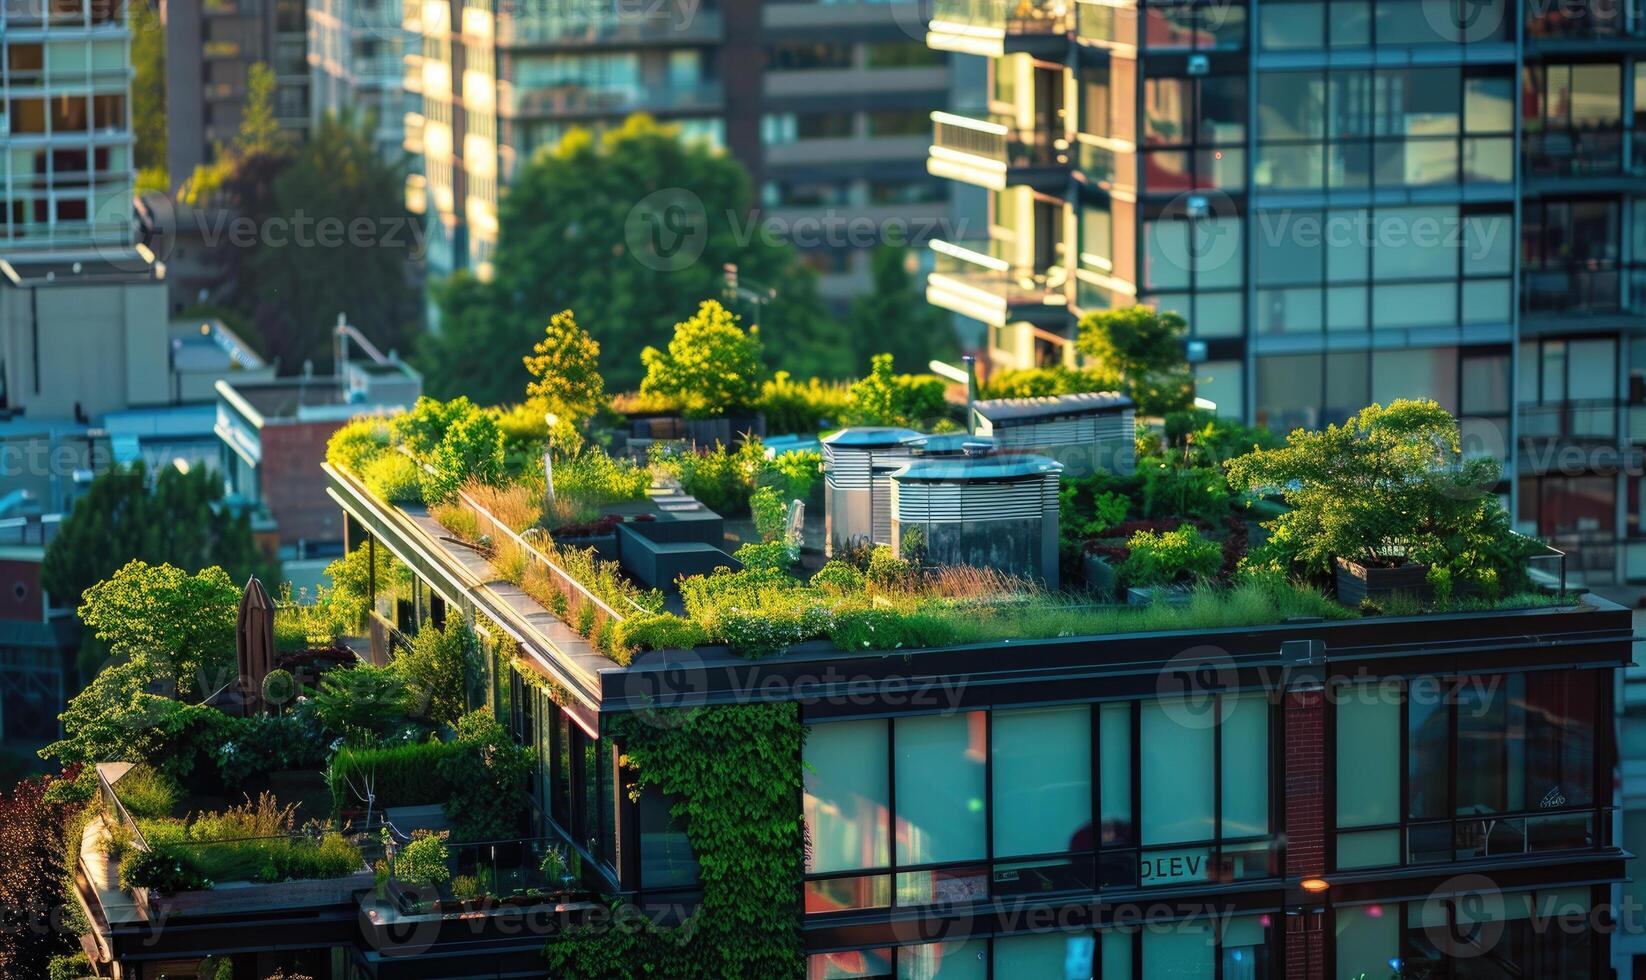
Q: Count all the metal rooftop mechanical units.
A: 3